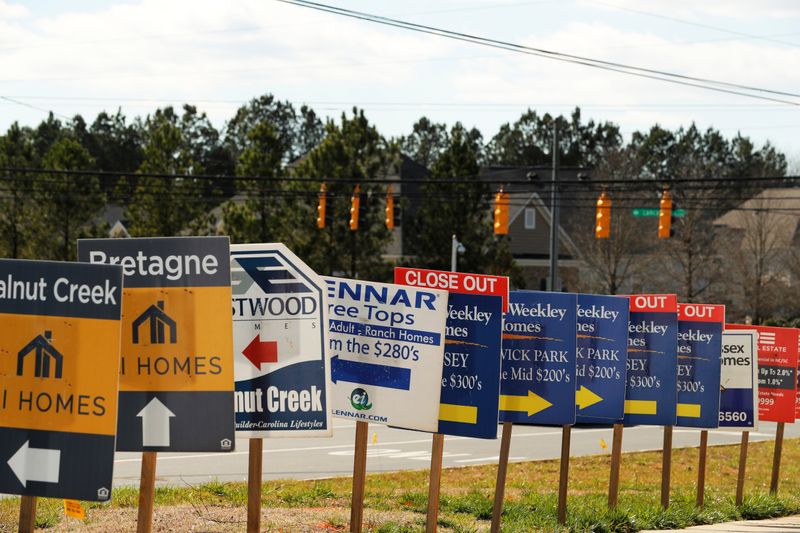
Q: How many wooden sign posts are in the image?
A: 12